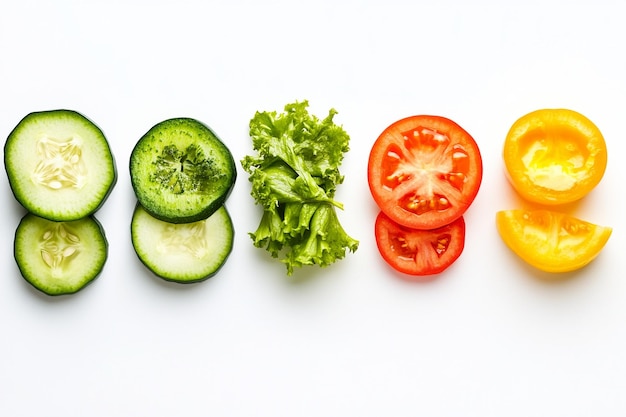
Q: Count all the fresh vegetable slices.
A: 8